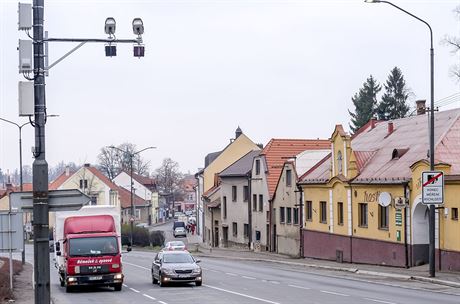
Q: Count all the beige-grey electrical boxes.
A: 3